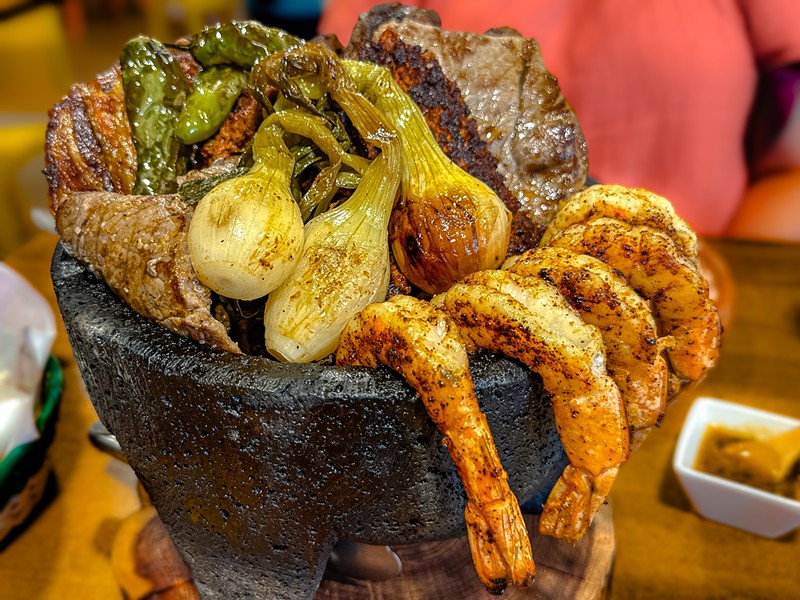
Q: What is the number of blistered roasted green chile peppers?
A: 3